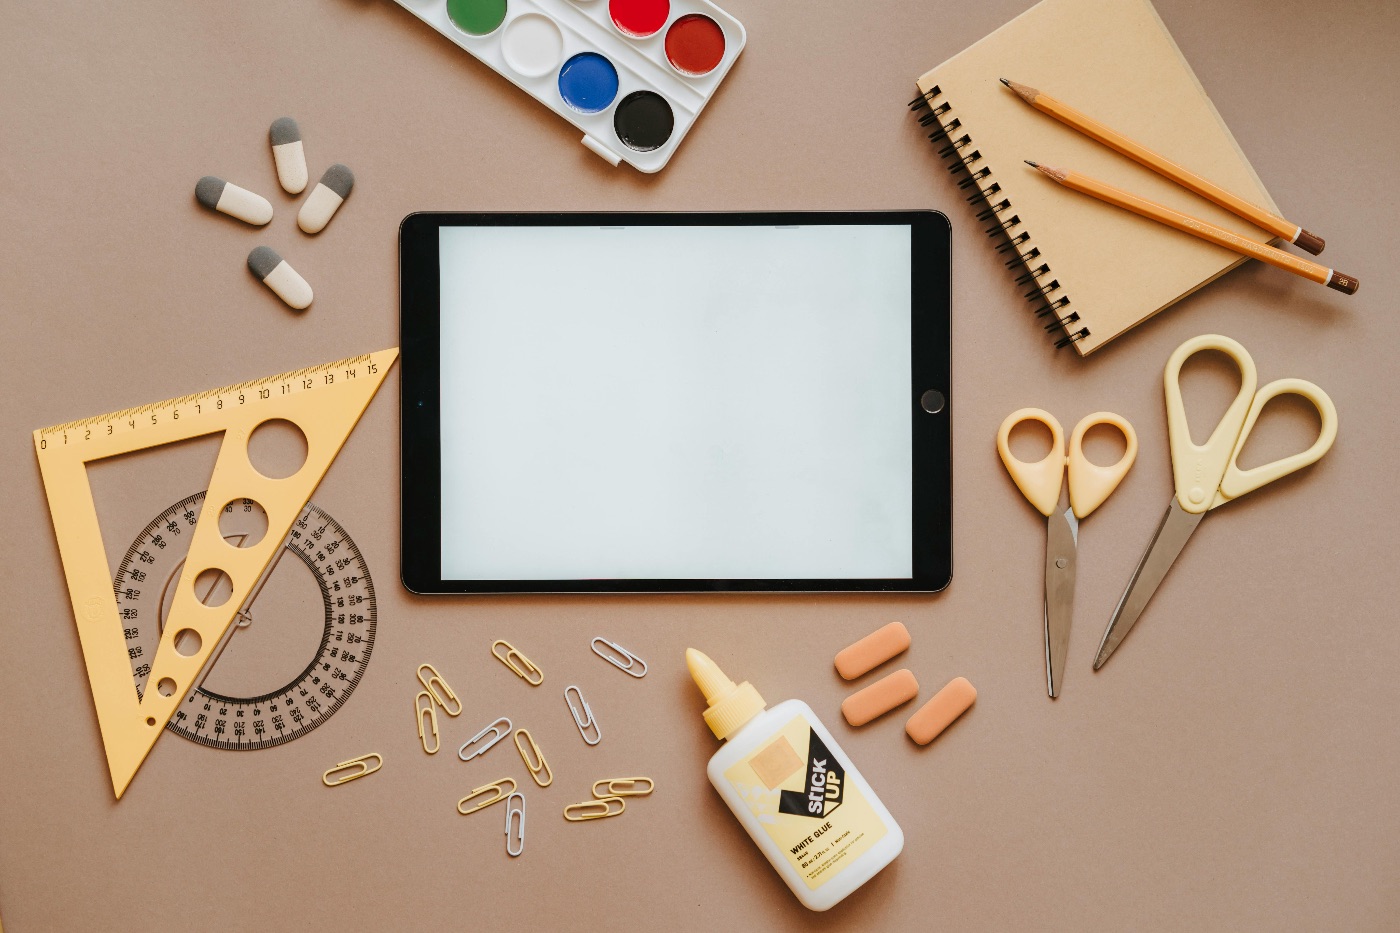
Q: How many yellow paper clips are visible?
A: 8